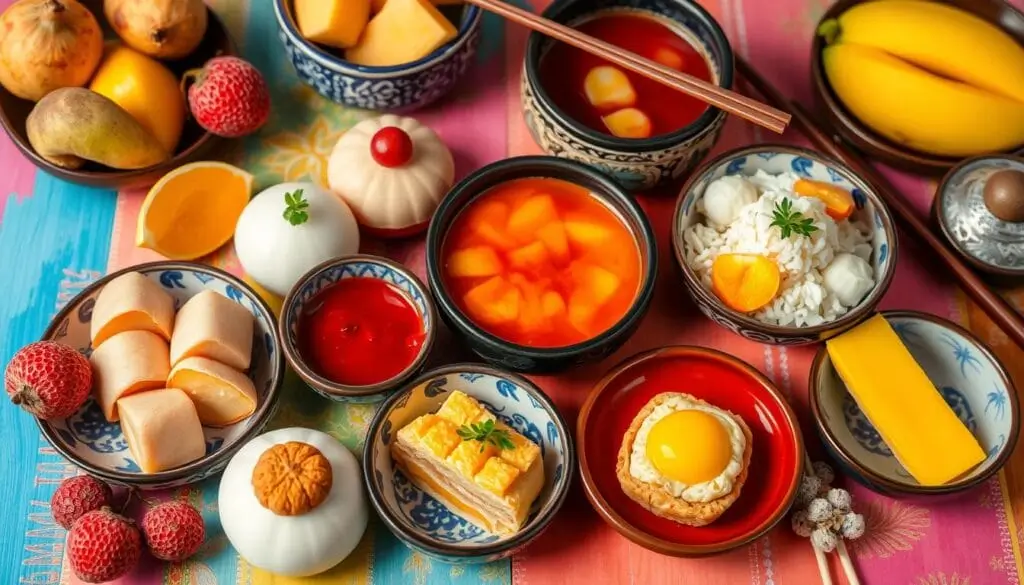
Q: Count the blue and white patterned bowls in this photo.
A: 6